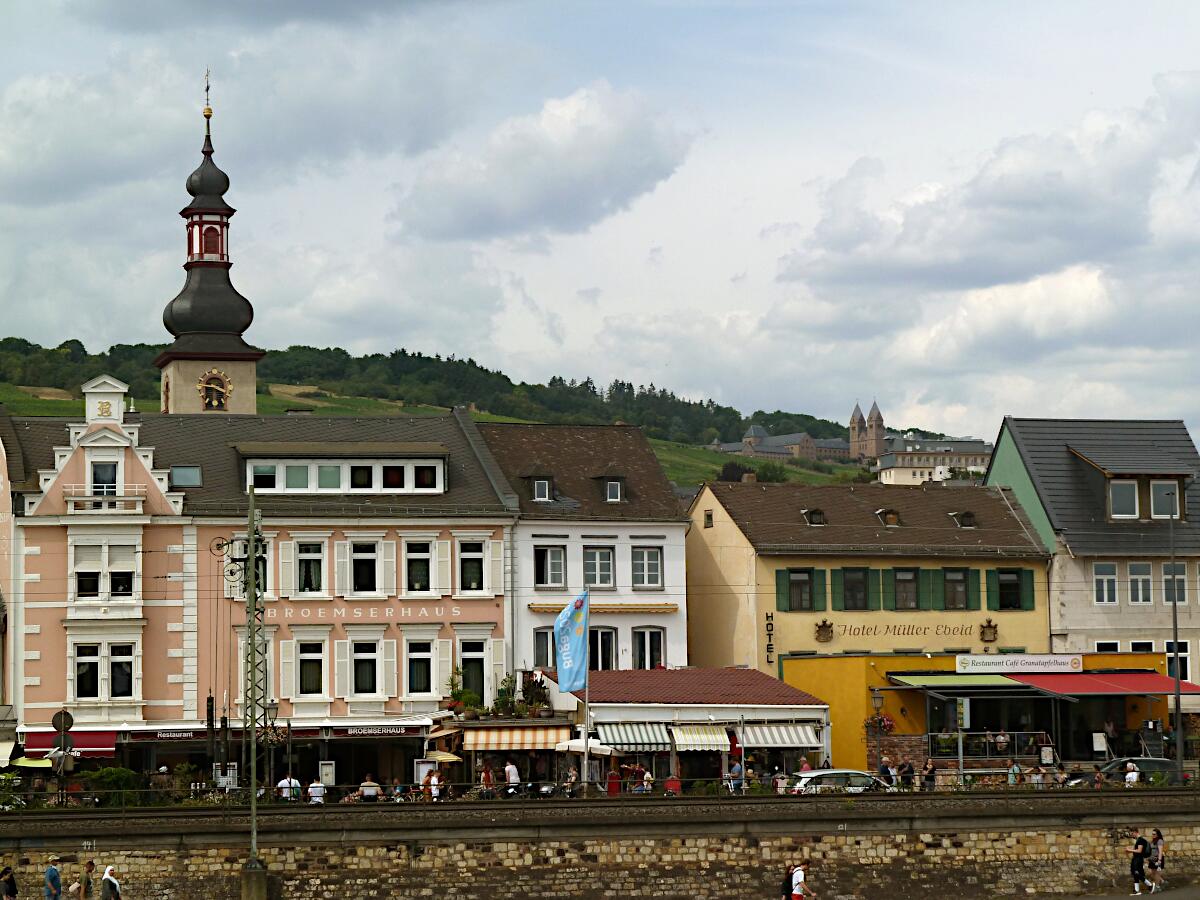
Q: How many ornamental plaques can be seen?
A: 2